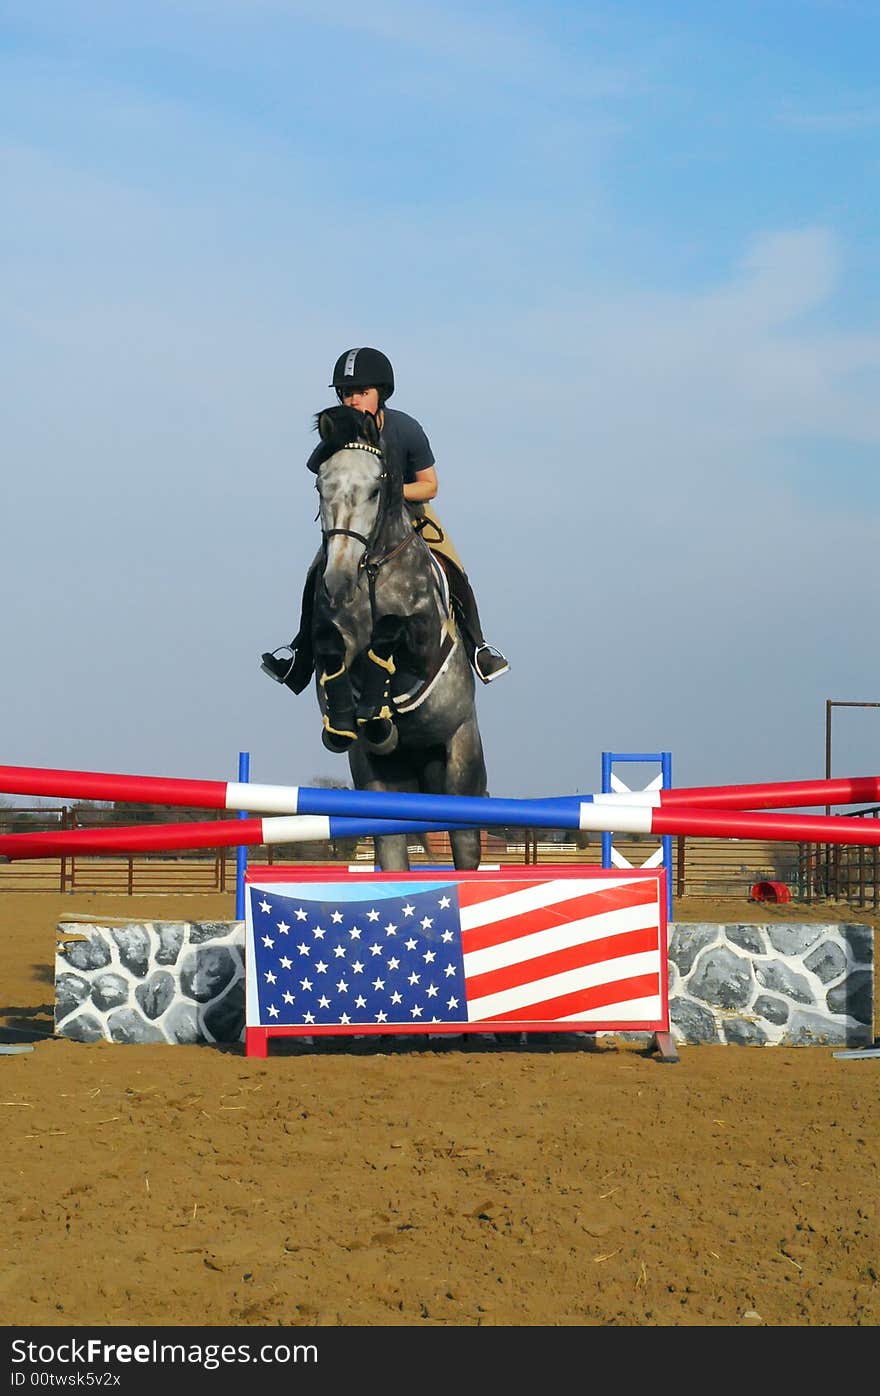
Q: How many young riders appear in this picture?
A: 1